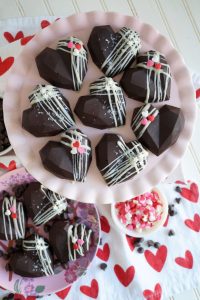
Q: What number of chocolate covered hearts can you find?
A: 12